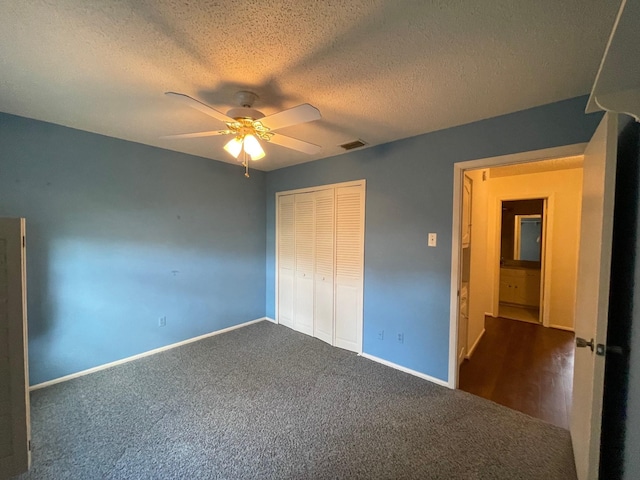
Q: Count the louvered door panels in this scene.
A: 4